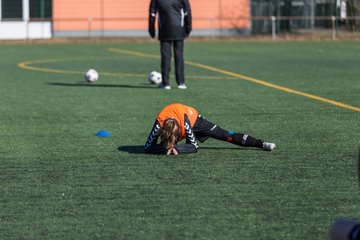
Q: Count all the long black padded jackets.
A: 1